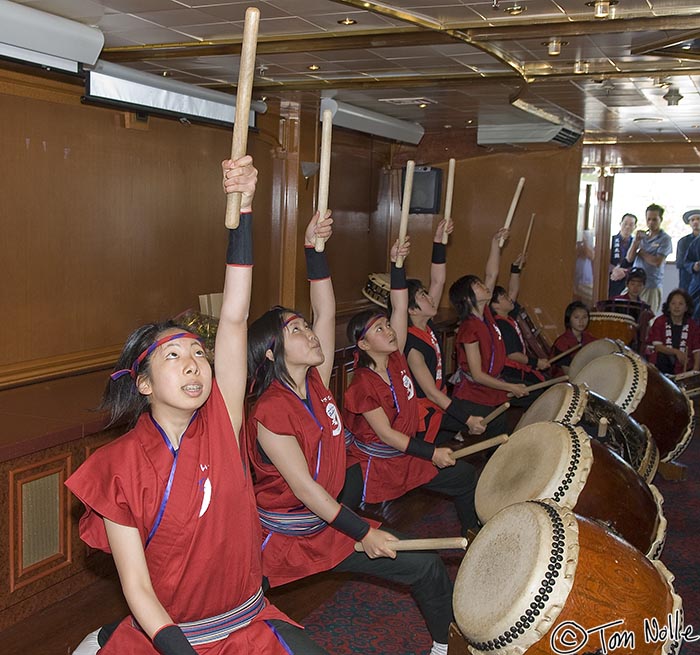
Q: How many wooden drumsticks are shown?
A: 11